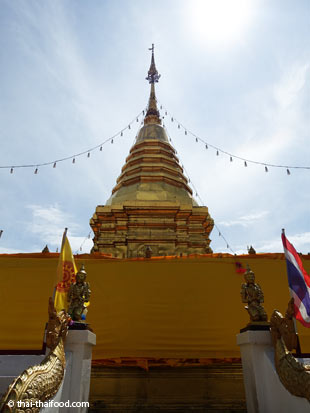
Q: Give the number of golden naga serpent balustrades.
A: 2